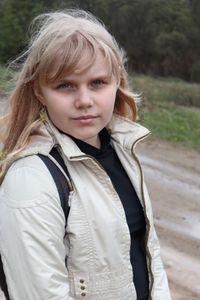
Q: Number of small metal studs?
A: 3